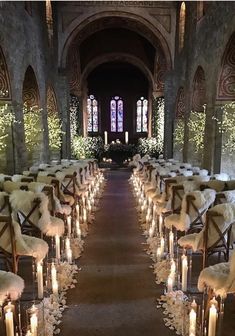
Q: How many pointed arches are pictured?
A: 6